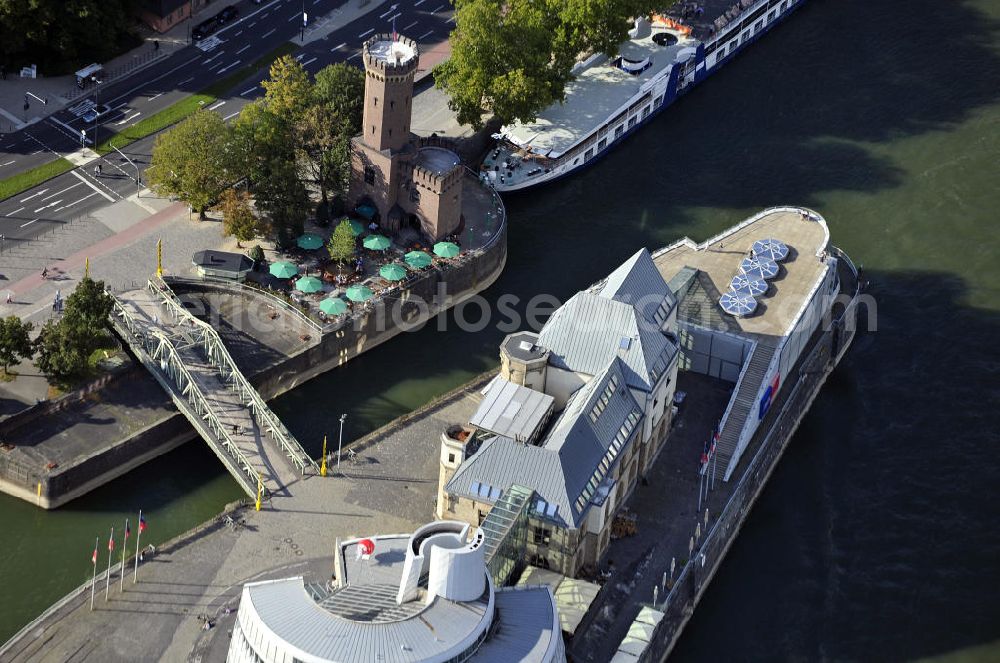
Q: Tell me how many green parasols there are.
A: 11